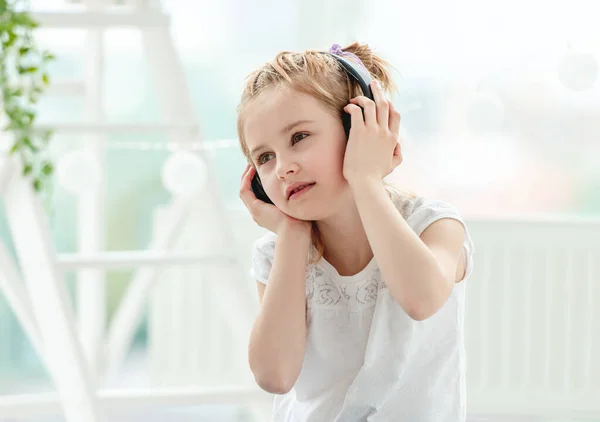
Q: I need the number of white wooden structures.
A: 1